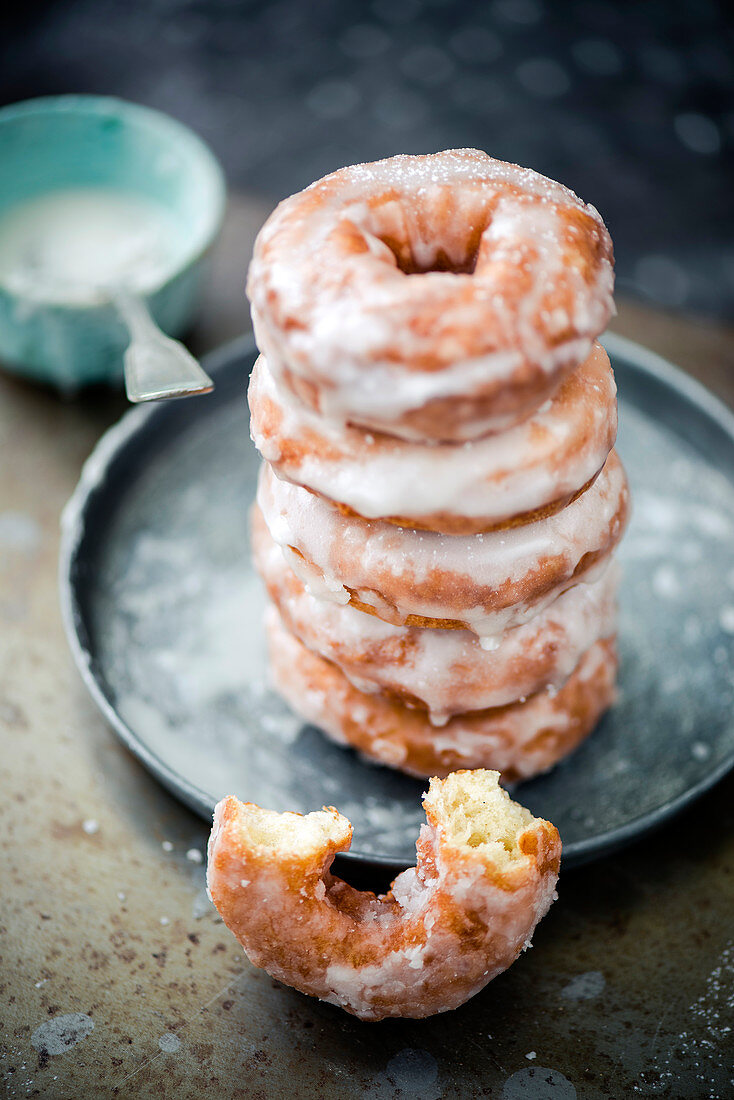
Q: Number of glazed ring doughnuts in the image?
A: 6